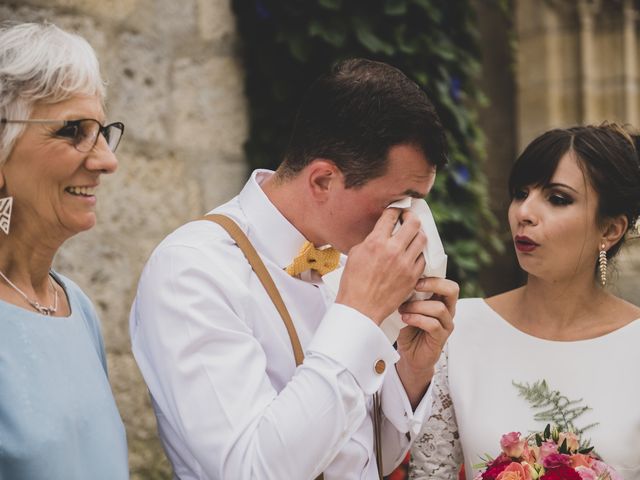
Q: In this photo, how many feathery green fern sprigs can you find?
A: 1